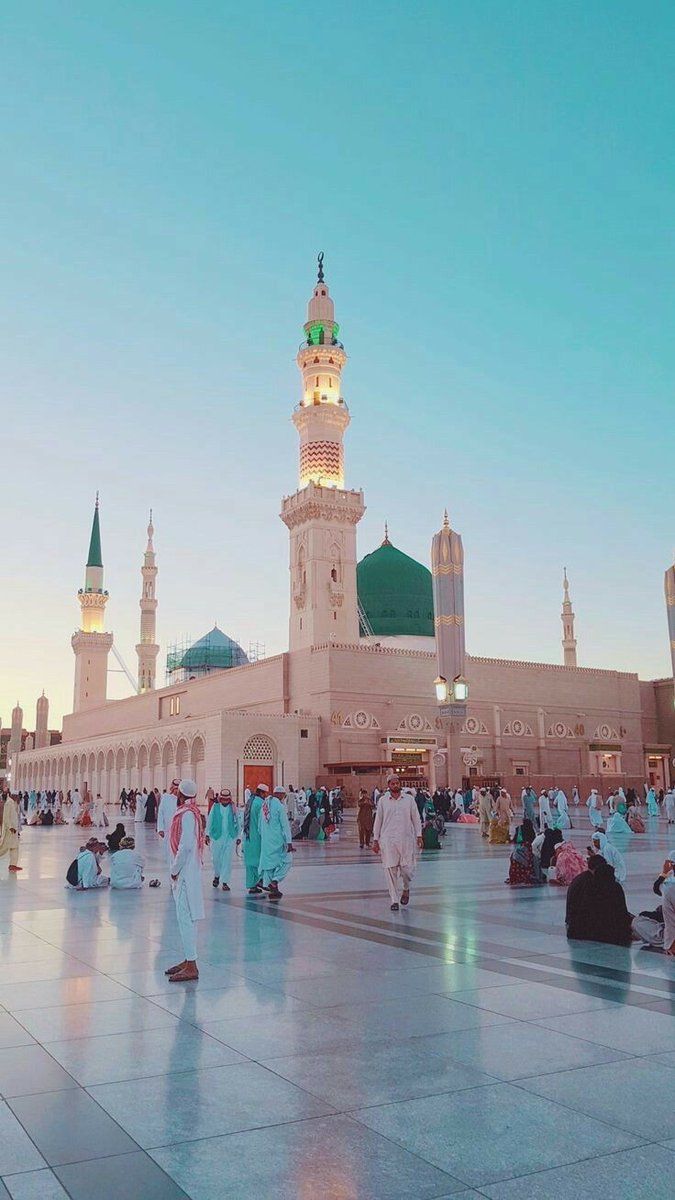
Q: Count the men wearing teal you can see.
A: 3